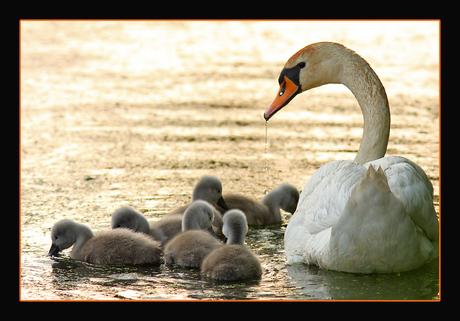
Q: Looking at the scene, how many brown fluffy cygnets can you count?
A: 6